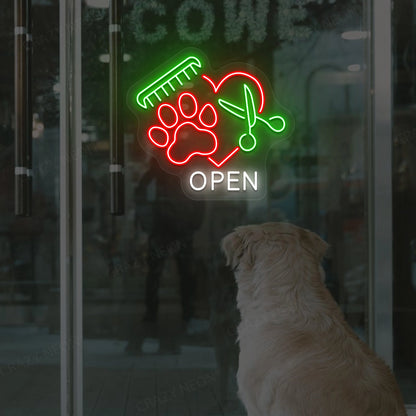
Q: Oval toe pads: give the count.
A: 4